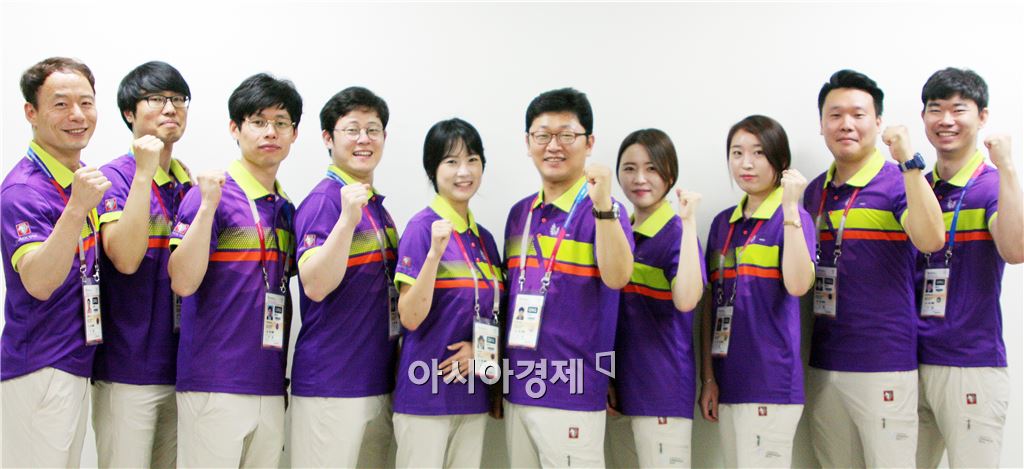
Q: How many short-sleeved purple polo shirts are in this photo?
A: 10